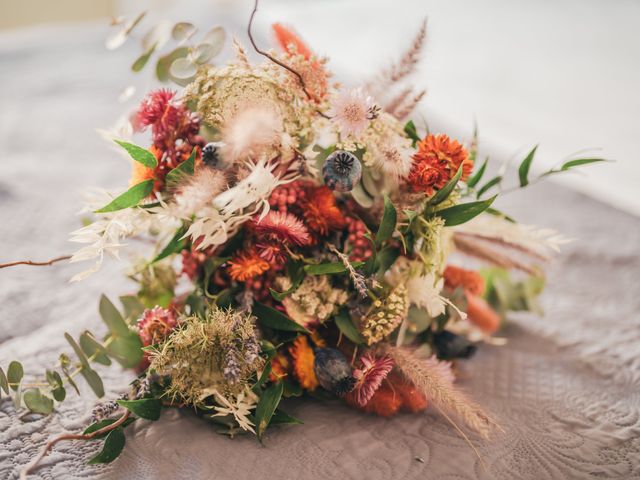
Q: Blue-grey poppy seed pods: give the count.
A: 4